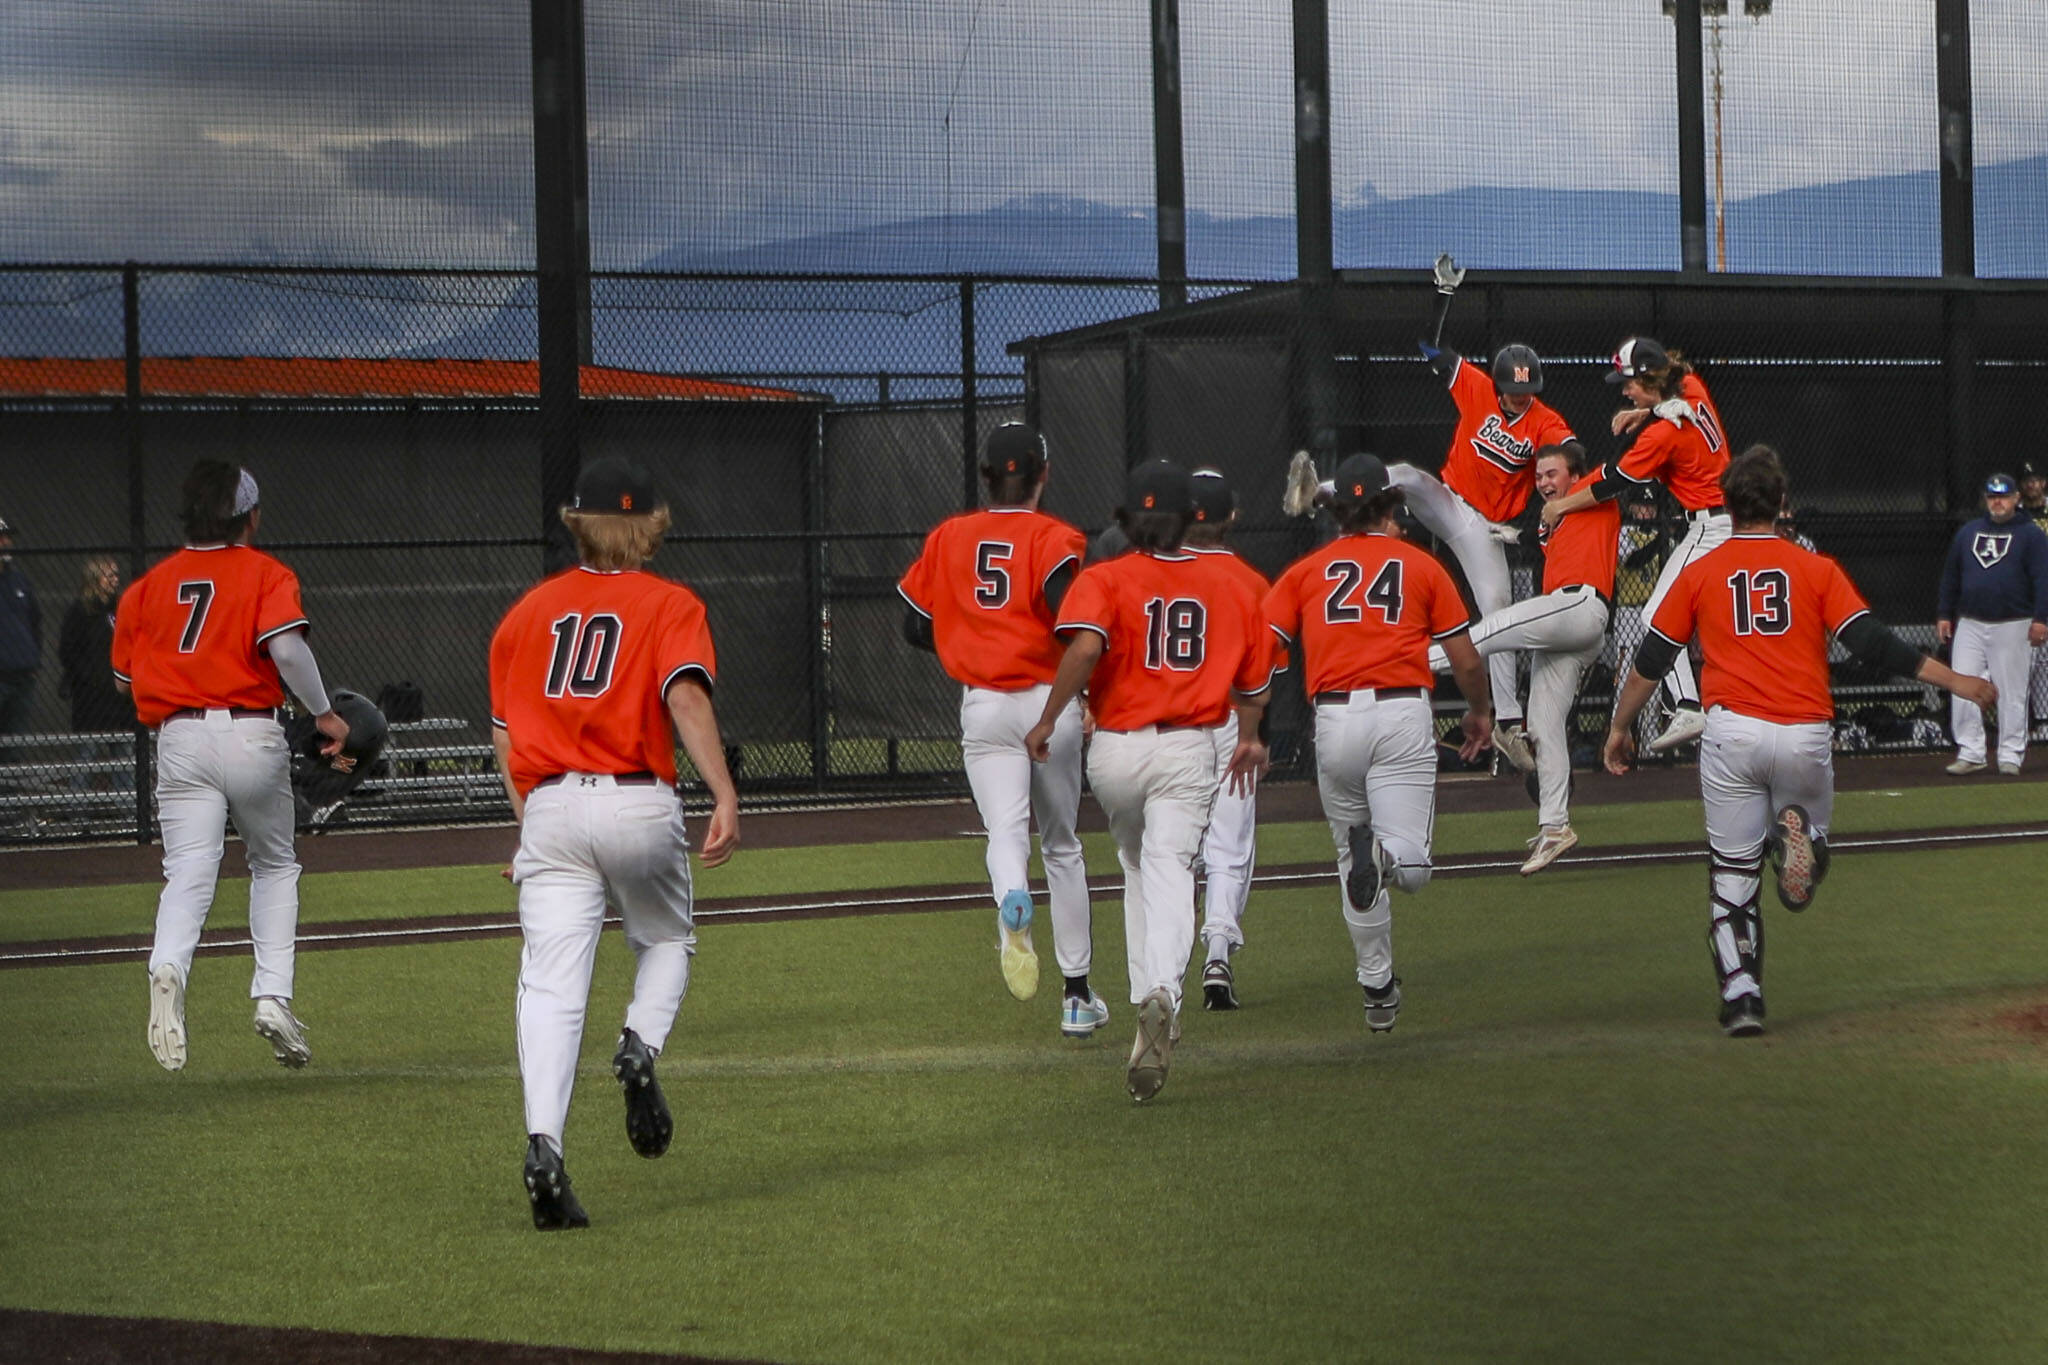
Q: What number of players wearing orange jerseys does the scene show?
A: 10